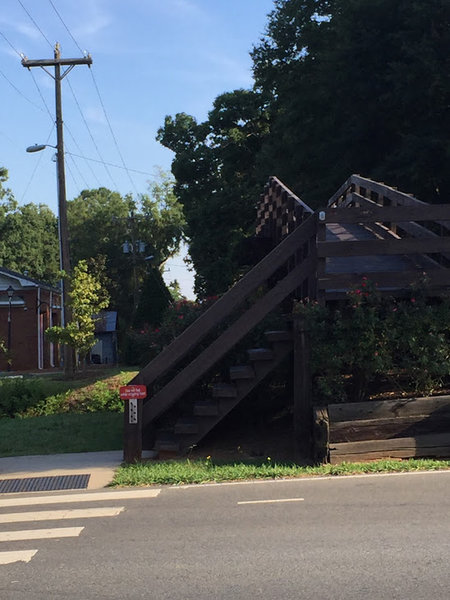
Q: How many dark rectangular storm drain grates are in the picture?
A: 1